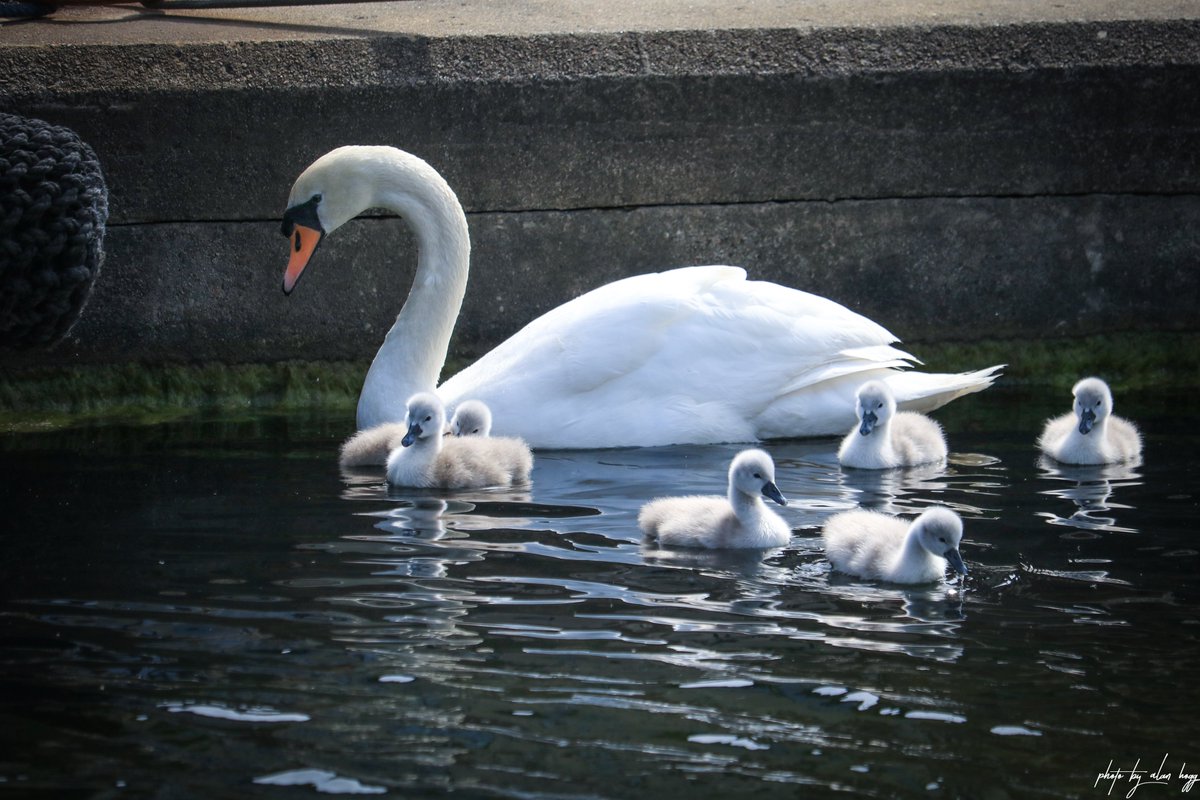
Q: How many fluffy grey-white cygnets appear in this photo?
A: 6